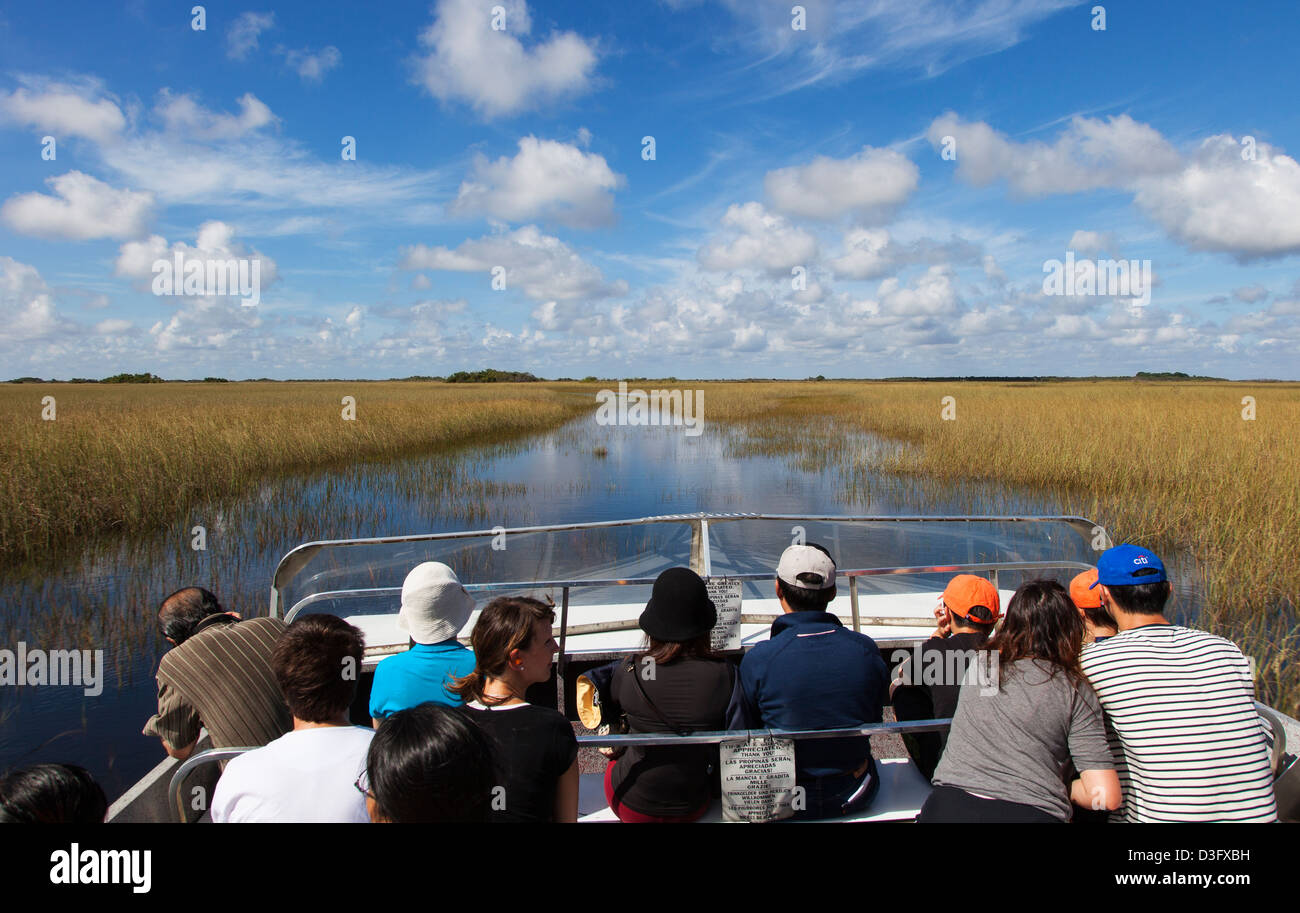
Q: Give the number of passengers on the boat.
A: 12